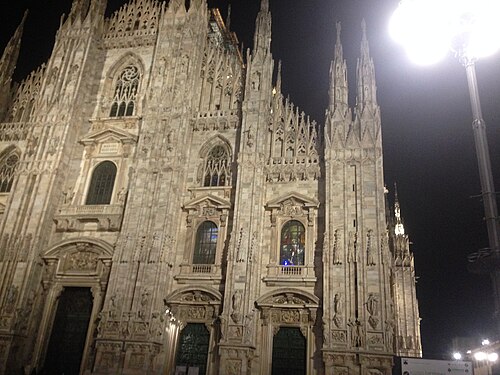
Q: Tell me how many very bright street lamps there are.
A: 1